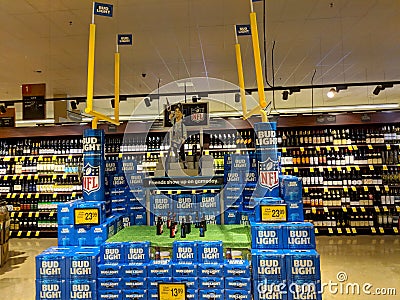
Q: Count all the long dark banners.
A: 1